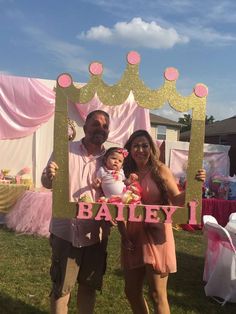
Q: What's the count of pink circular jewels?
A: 5